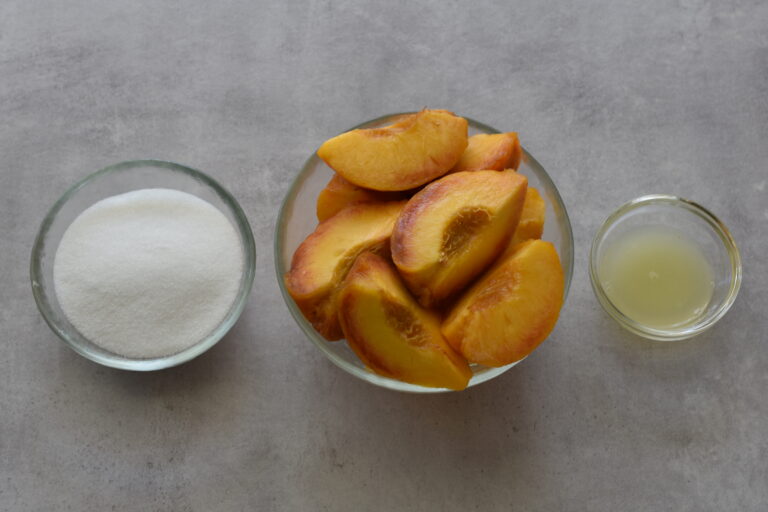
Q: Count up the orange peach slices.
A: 8